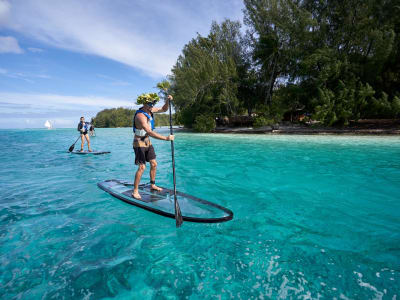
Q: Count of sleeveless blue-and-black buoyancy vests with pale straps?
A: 2